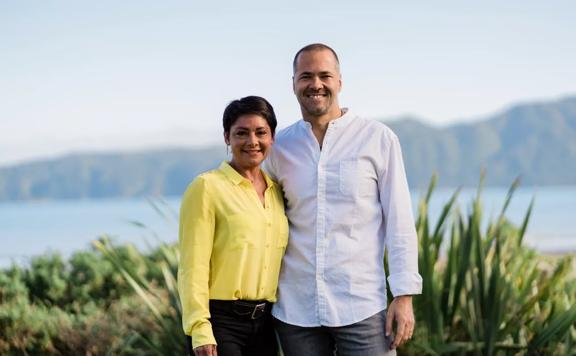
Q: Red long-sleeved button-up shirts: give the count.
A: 0